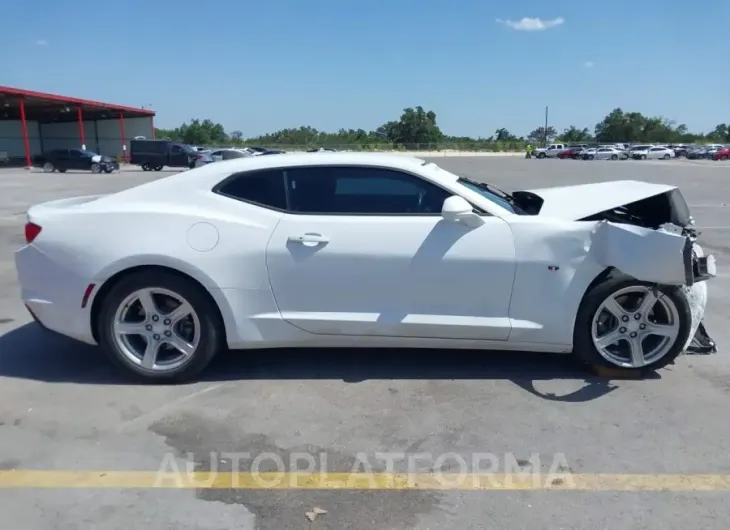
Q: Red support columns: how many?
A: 3